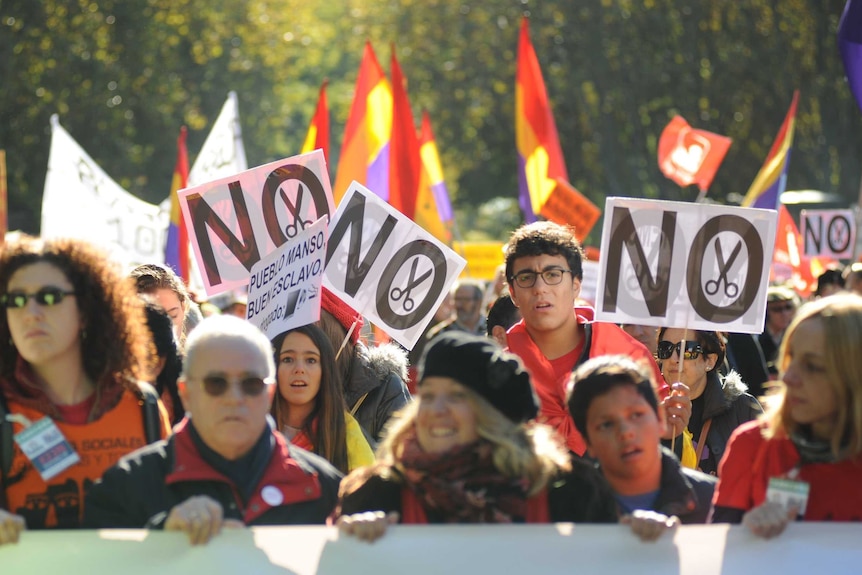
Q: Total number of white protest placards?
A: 5